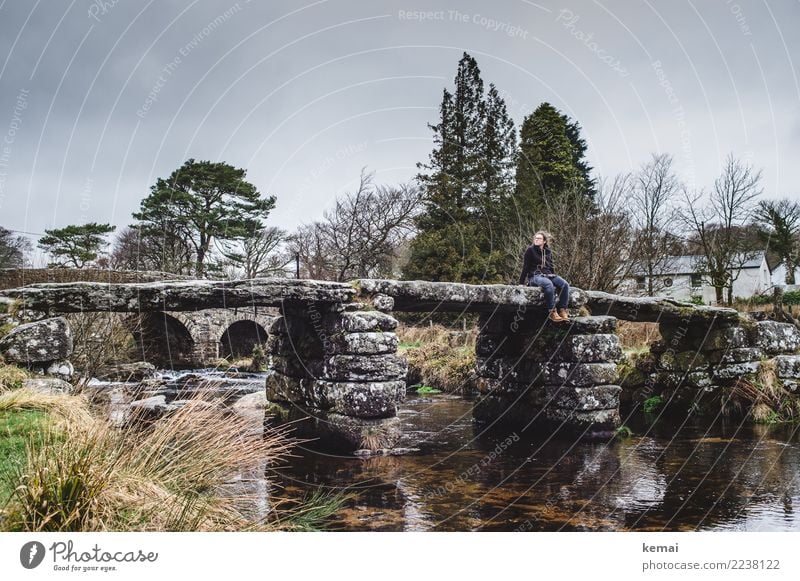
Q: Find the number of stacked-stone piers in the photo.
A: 2